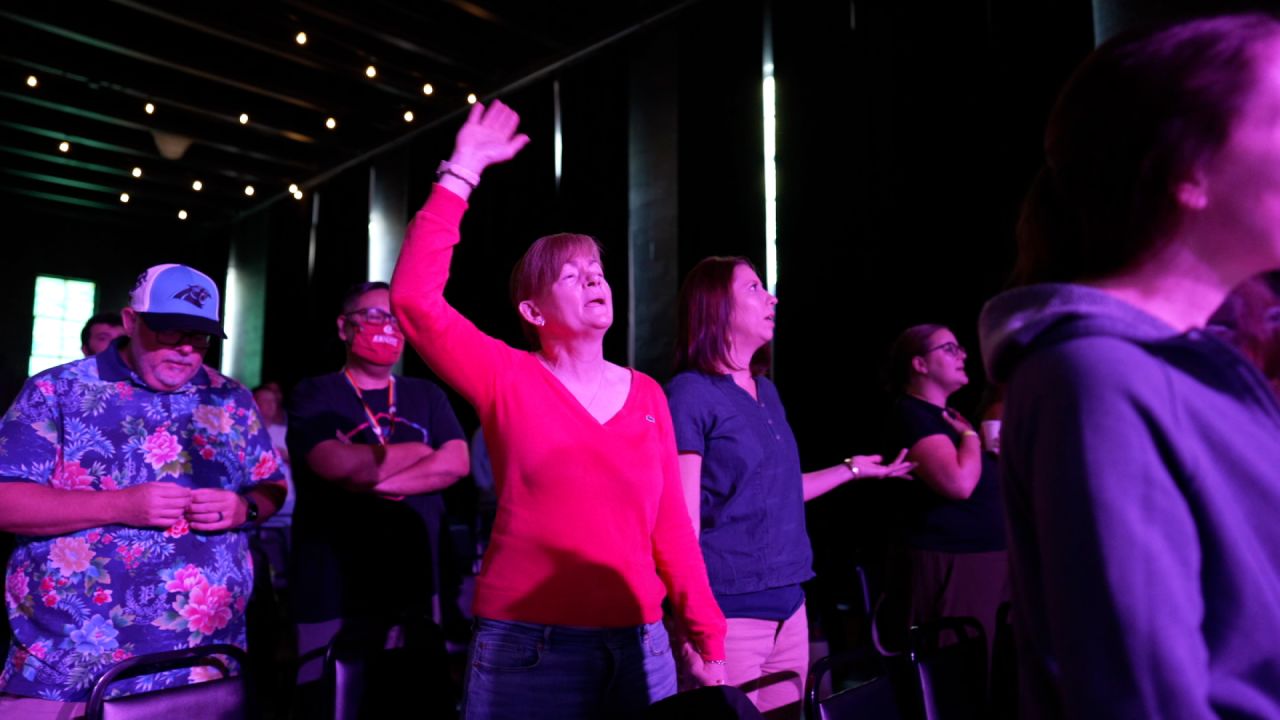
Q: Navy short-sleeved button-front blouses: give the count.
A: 1